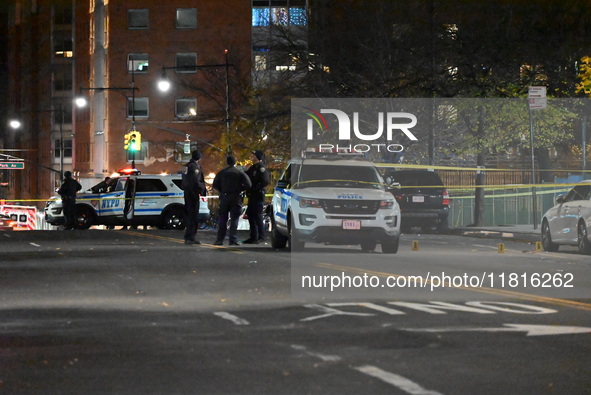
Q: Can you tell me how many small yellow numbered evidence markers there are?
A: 3